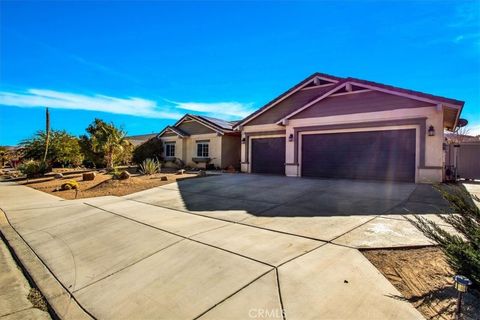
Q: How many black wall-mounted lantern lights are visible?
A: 3